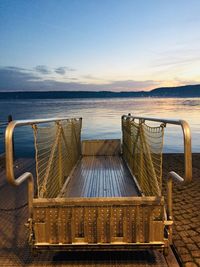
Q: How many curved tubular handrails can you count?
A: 2